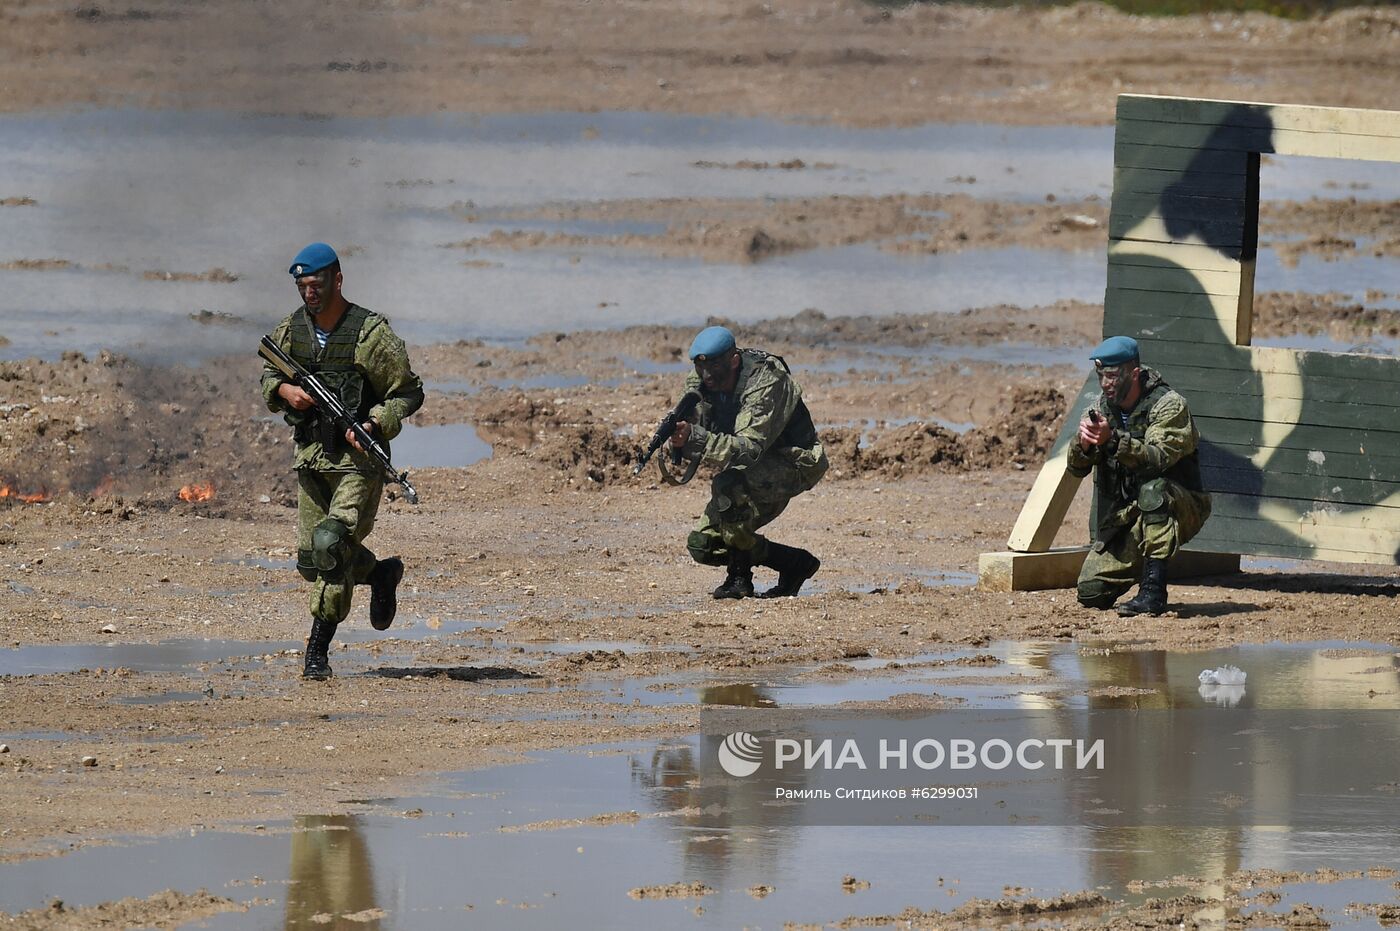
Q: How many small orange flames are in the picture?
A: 3